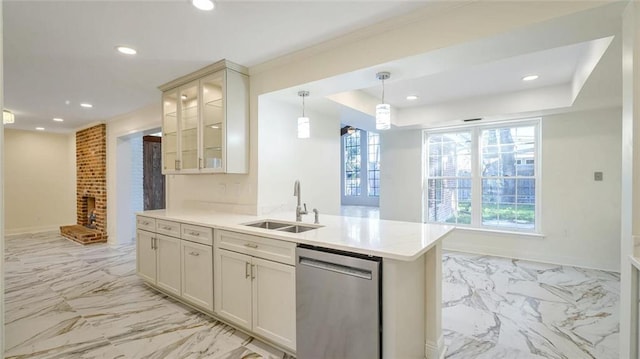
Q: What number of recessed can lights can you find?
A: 7